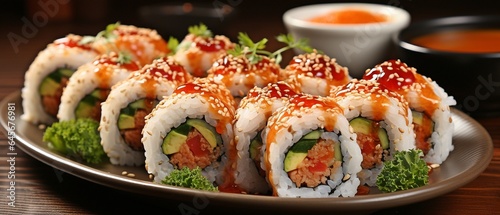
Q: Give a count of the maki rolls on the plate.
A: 12